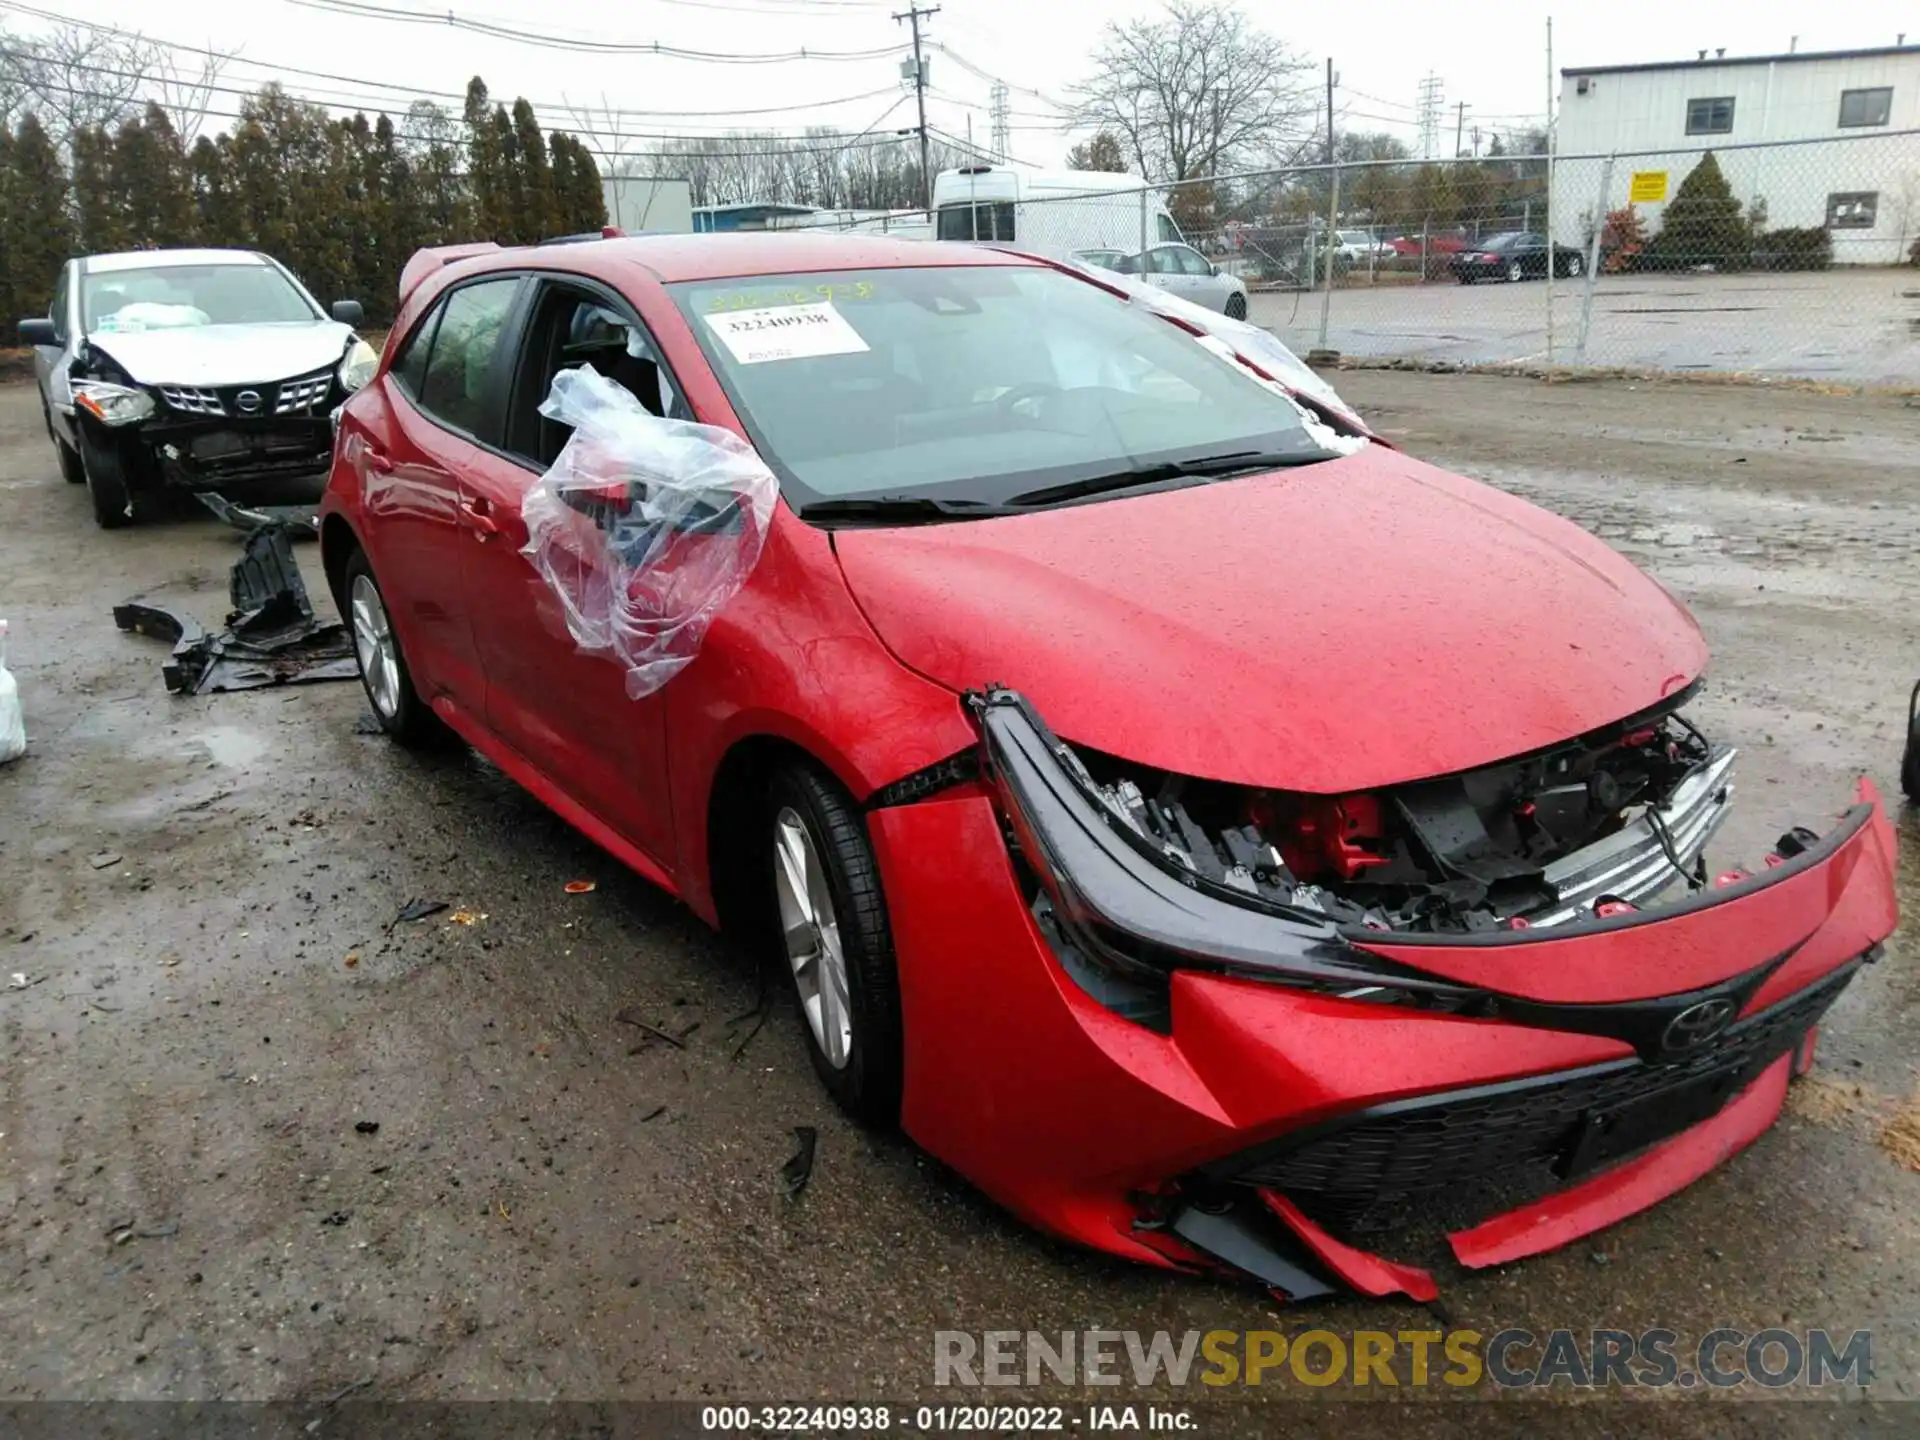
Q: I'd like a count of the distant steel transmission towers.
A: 2